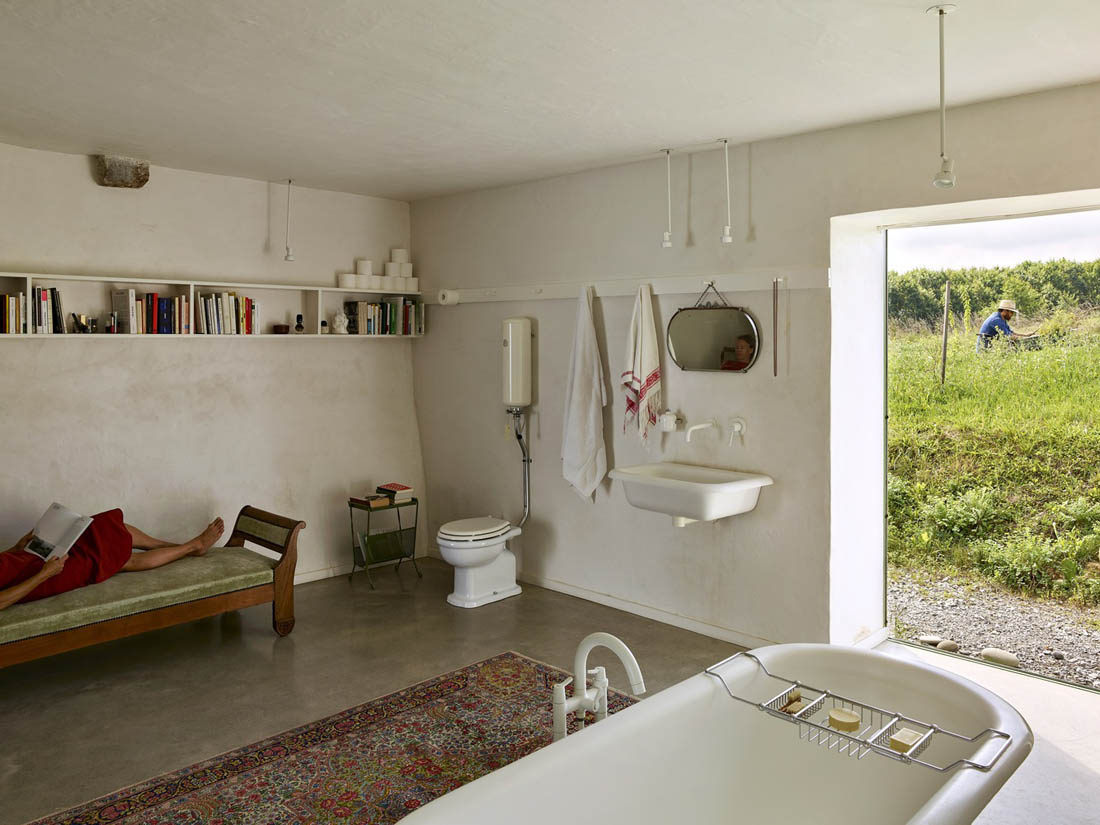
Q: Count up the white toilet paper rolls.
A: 11